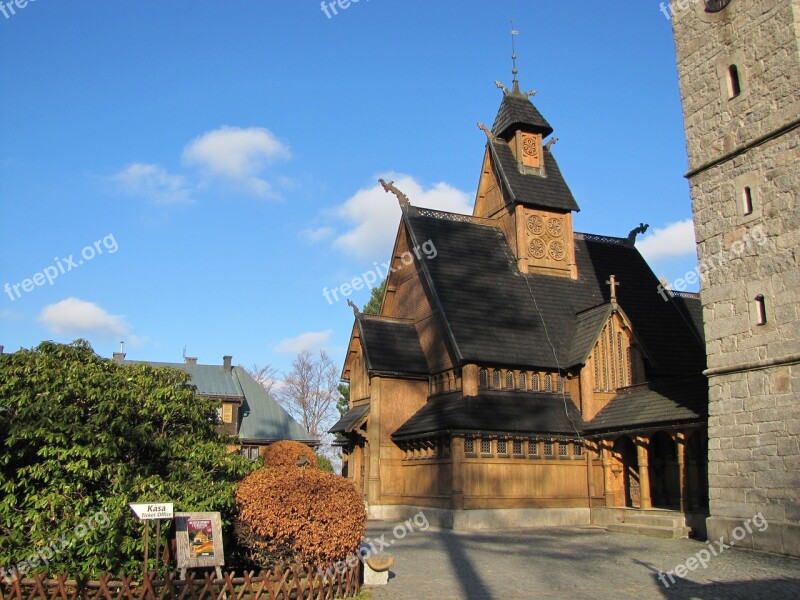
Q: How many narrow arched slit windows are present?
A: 3